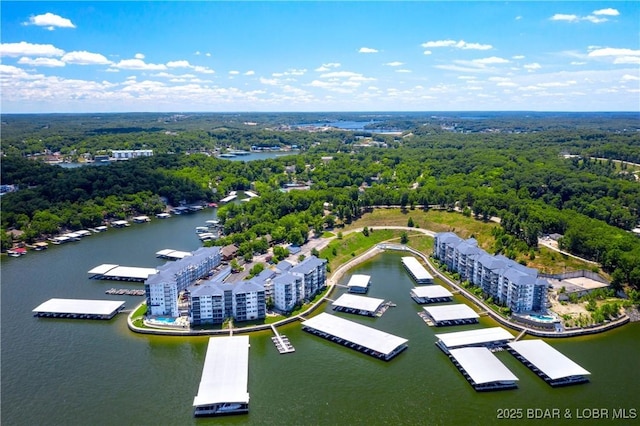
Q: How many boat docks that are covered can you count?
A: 13